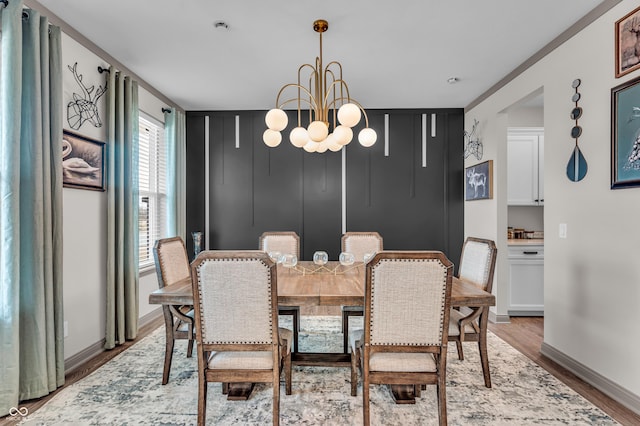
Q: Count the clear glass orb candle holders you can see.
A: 5